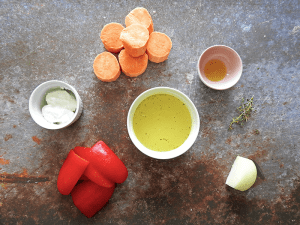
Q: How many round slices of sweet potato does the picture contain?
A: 6